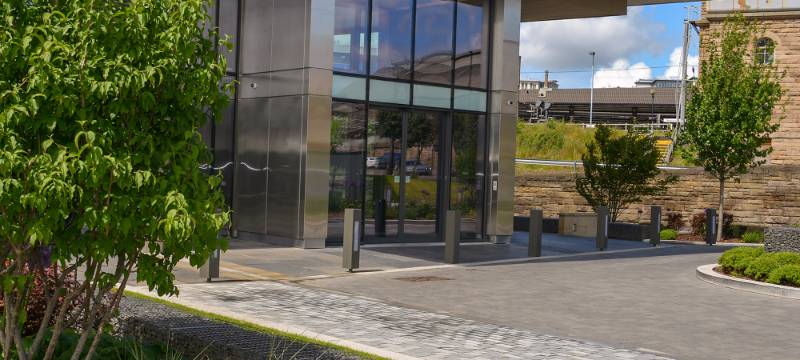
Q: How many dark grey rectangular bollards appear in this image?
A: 7